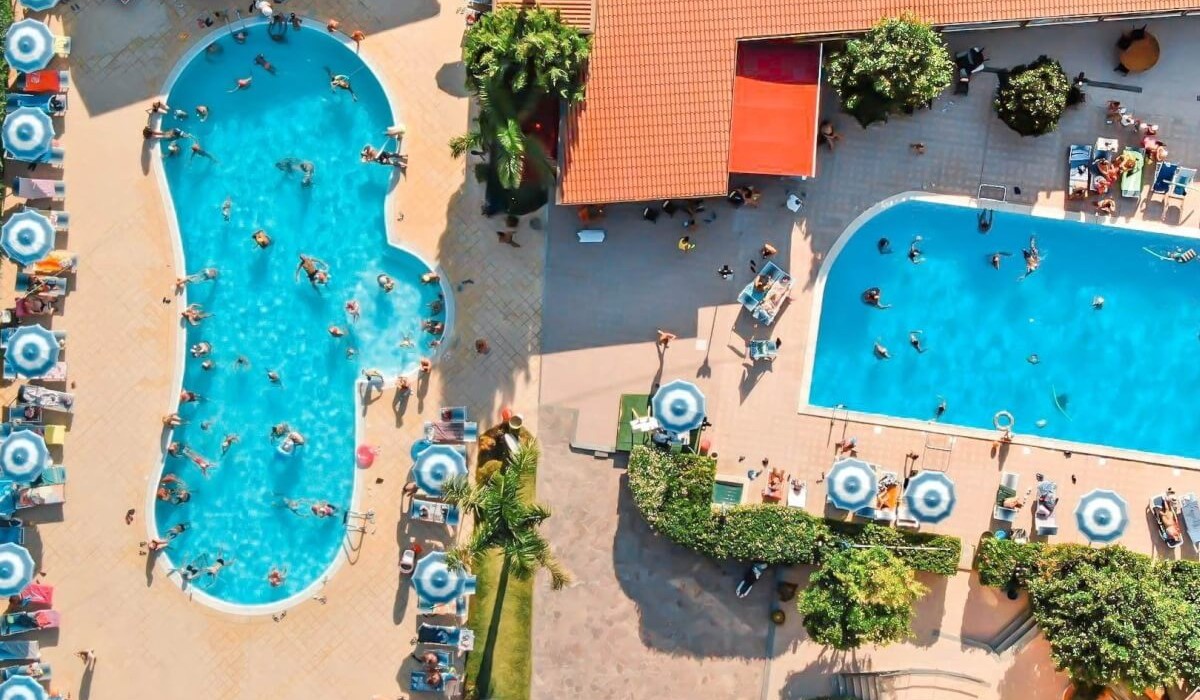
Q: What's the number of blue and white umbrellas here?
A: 14